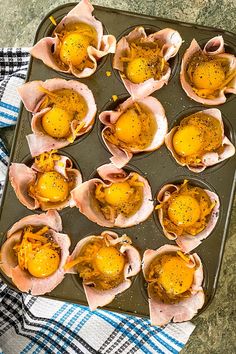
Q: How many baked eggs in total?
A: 12